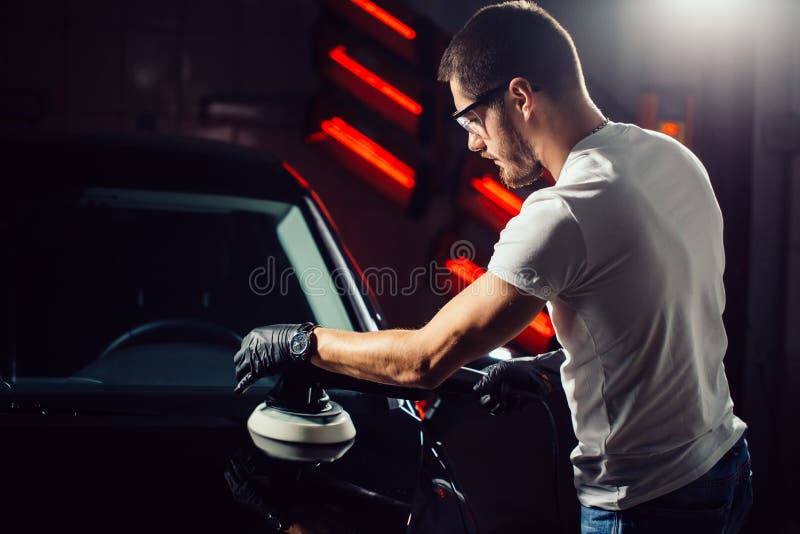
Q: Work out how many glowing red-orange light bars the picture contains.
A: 5